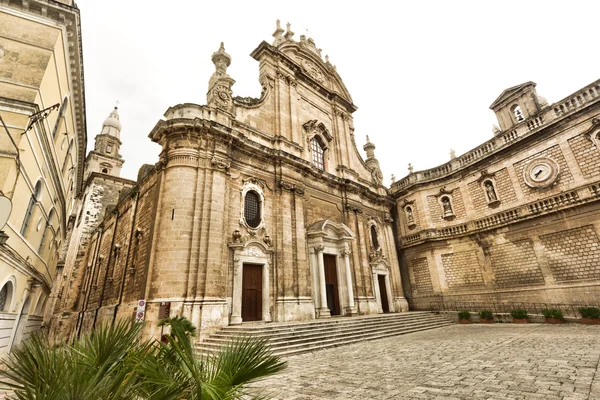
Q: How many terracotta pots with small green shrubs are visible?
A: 5